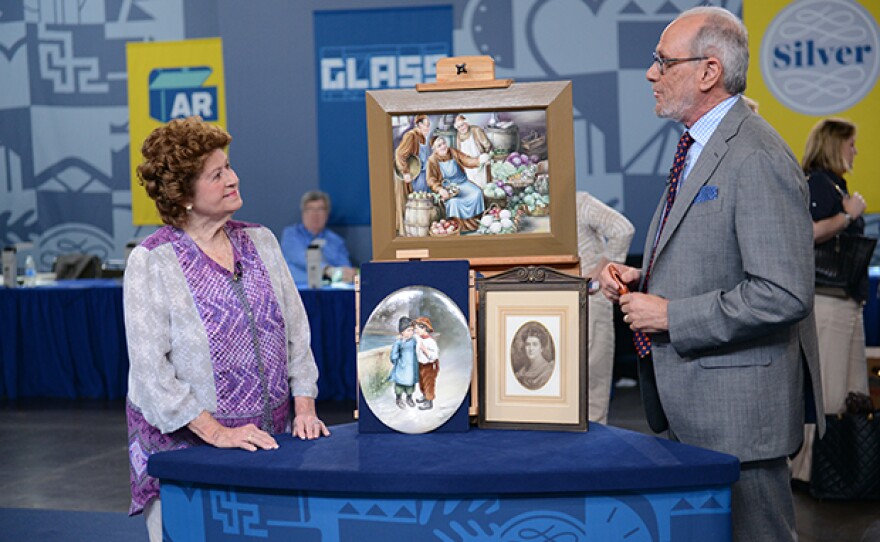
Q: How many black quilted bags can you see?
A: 1